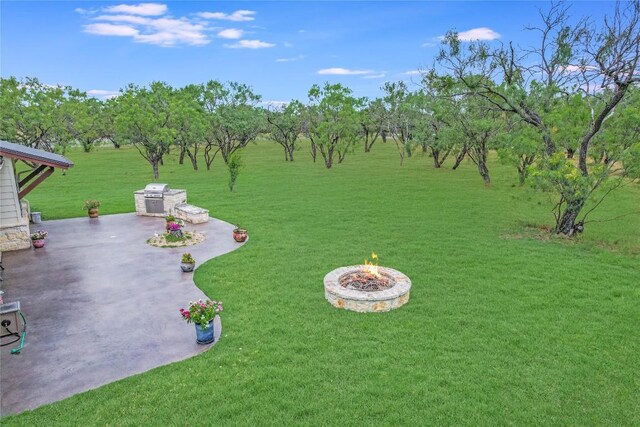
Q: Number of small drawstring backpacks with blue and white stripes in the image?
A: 0